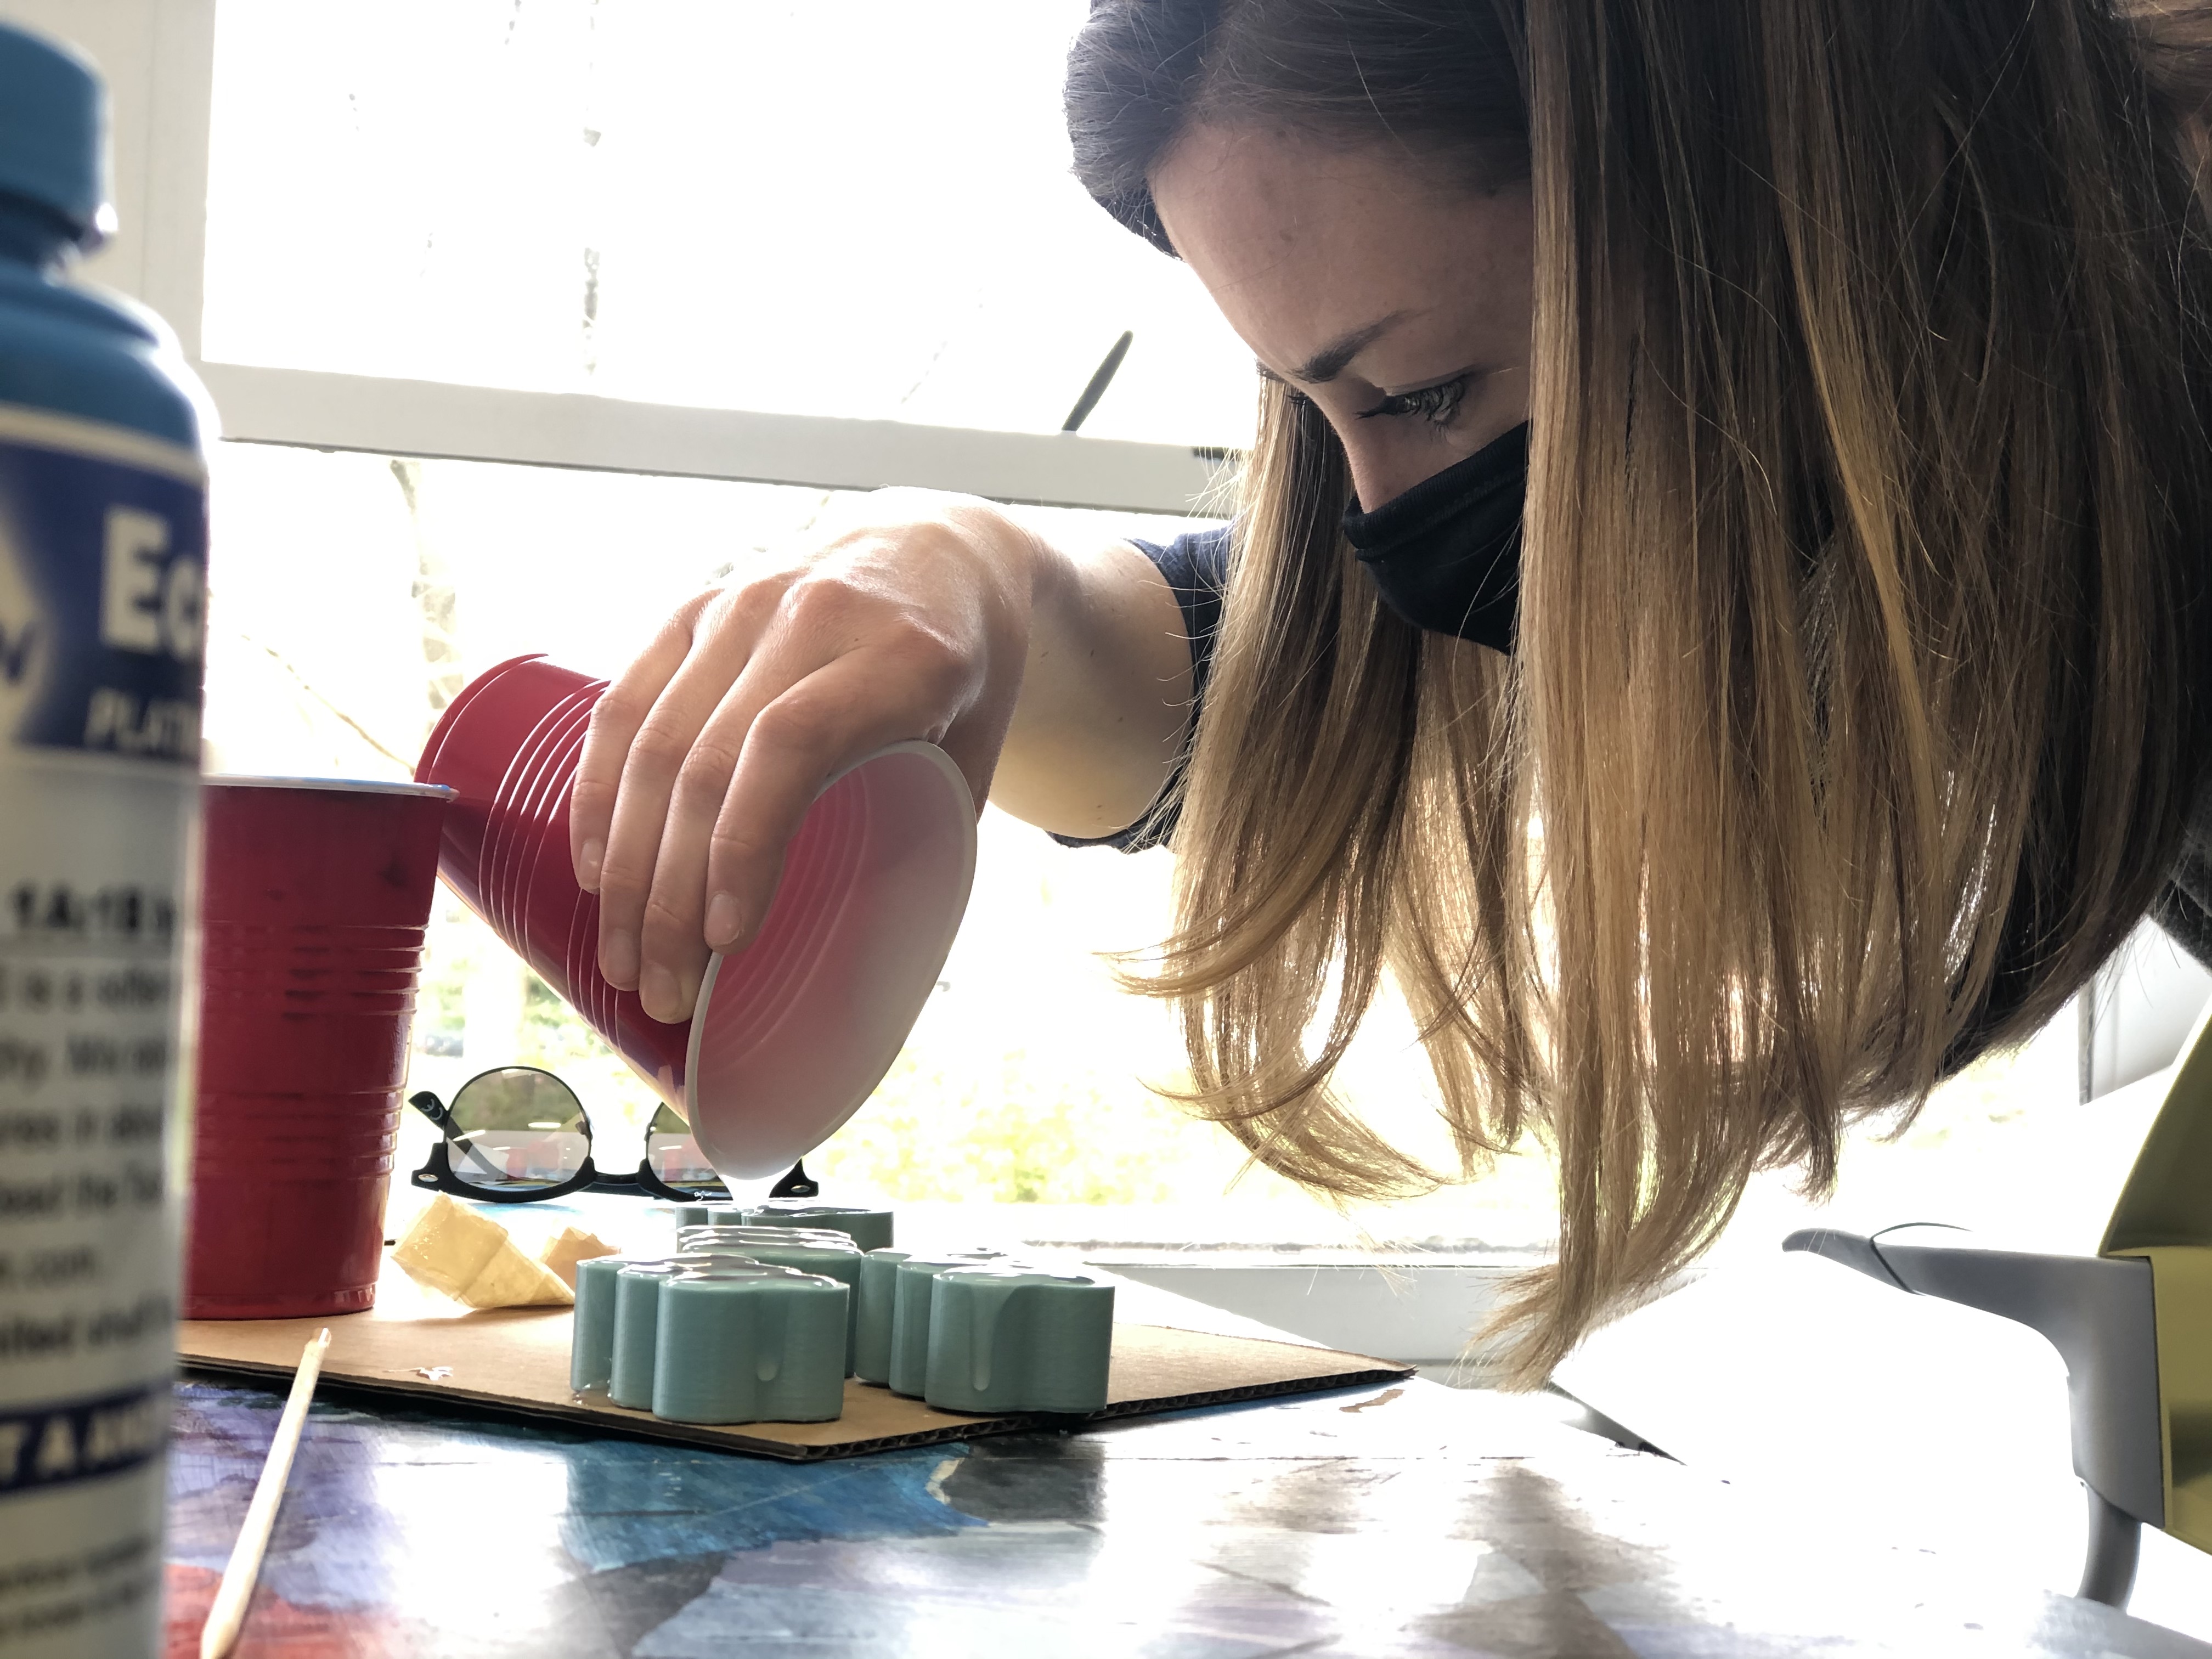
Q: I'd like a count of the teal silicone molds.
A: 4